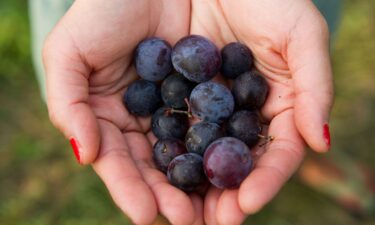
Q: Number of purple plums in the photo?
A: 13